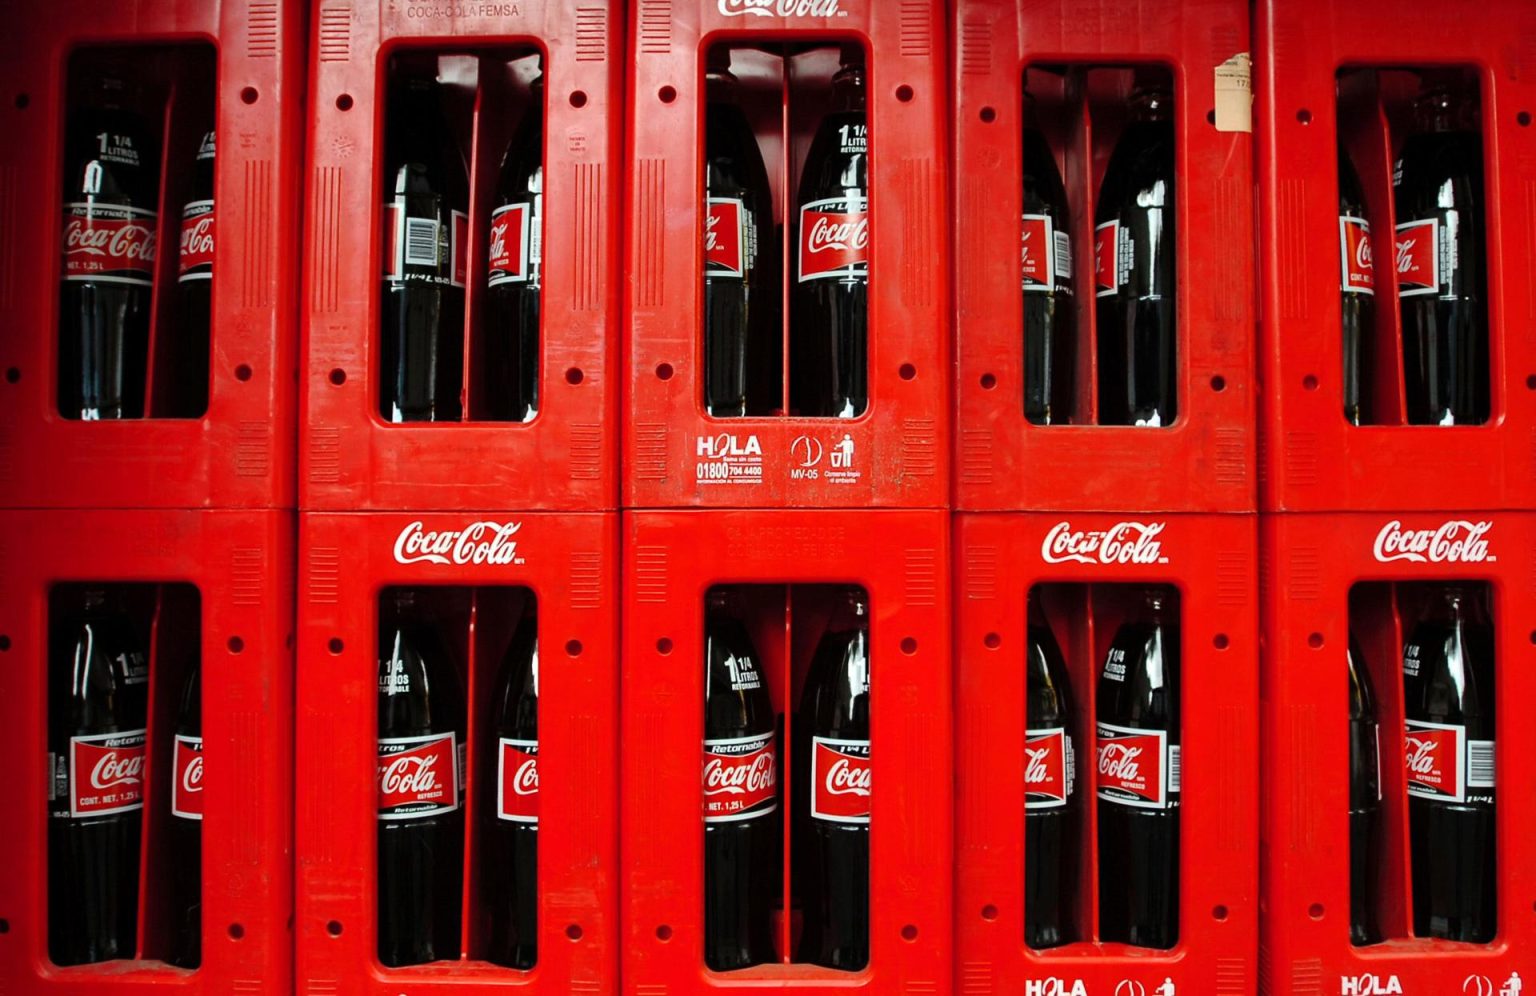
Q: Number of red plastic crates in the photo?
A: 10